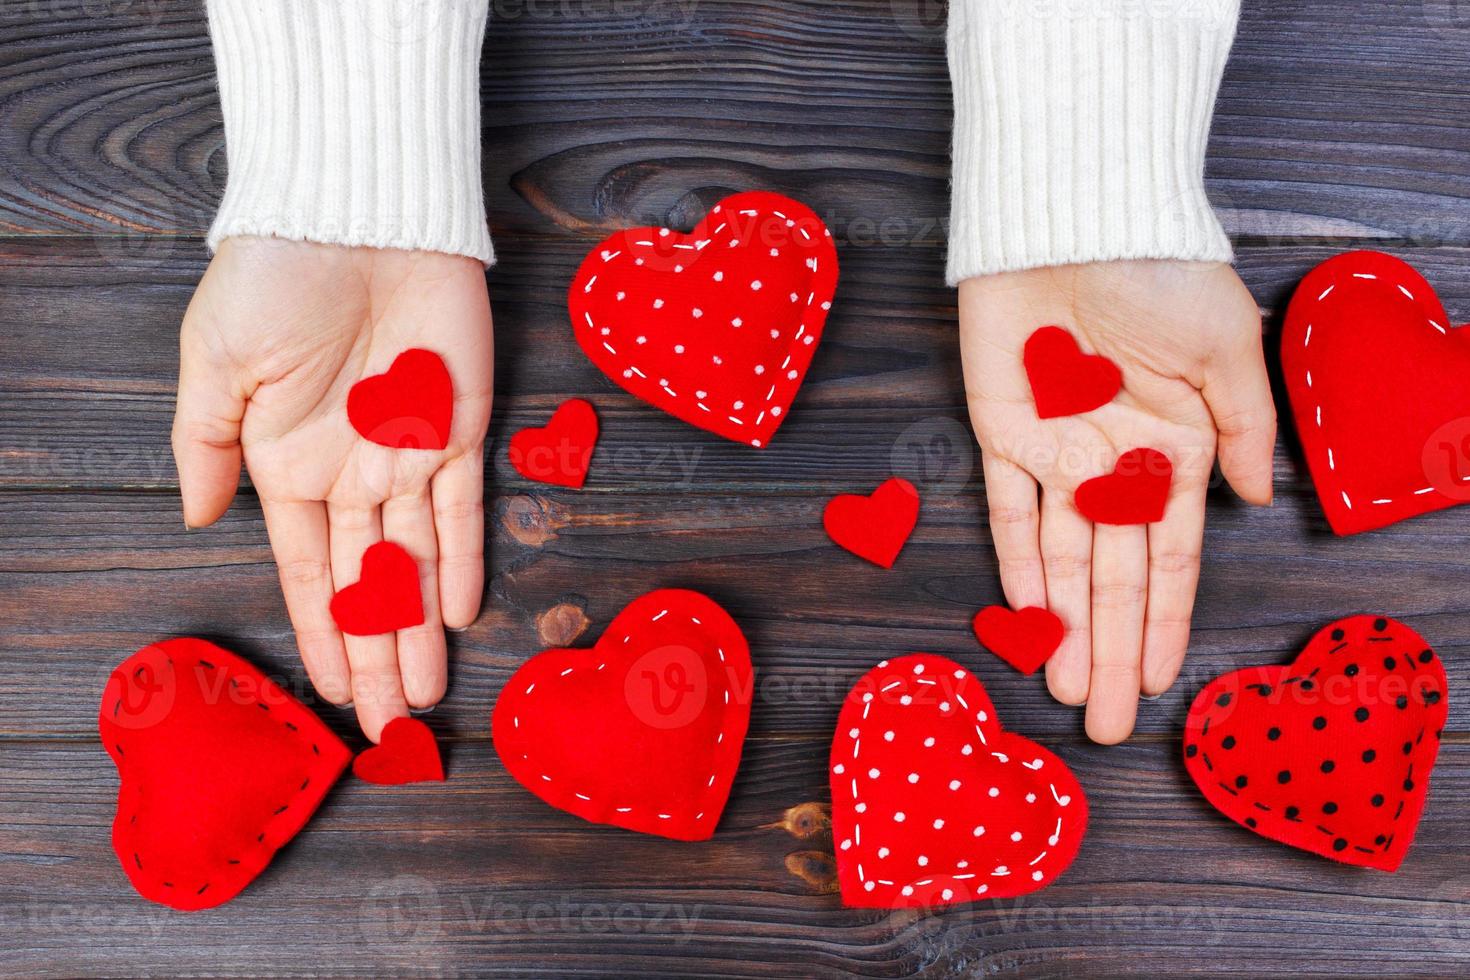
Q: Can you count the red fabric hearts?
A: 14